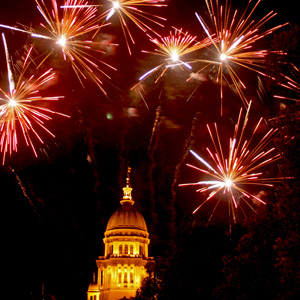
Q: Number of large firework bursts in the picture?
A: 6